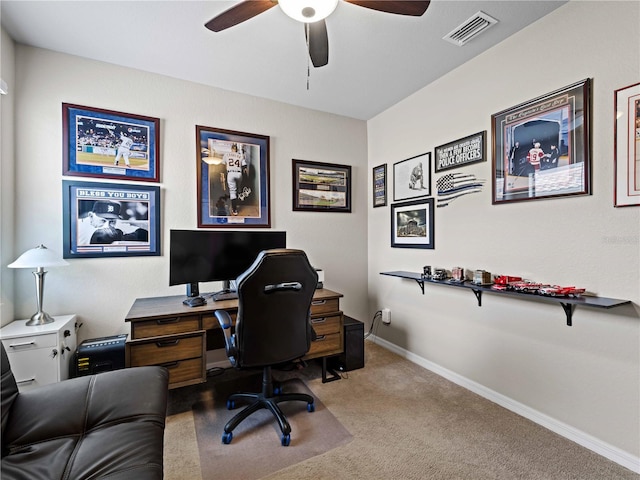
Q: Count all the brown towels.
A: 0